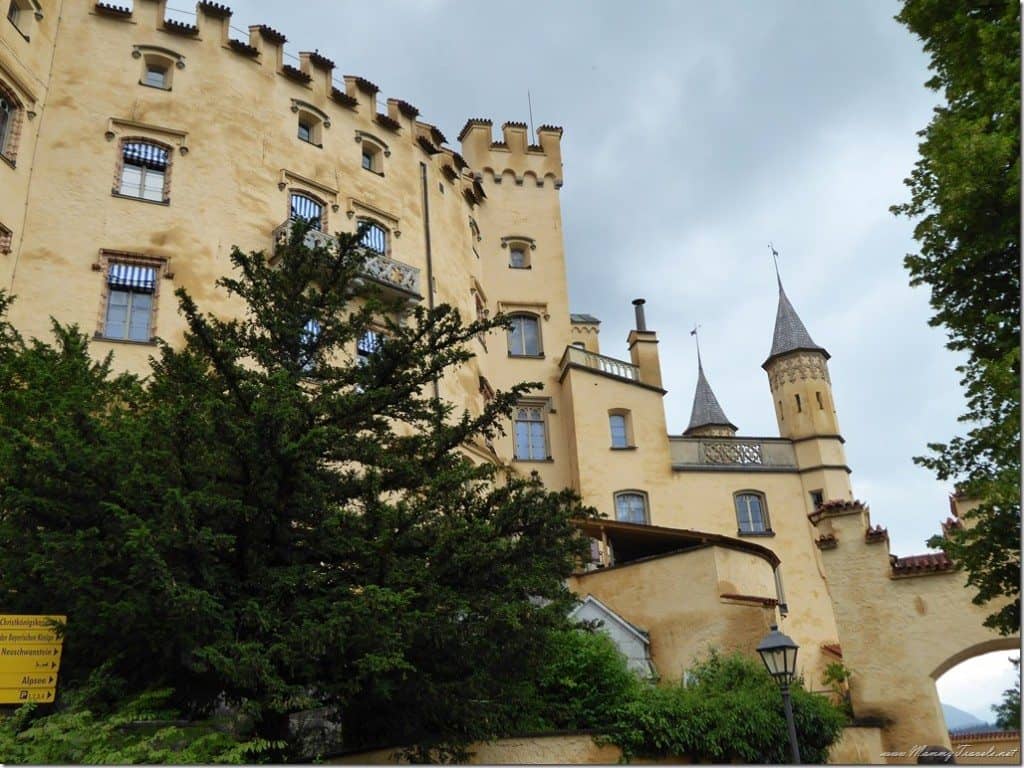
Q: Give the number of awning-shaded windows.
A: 6